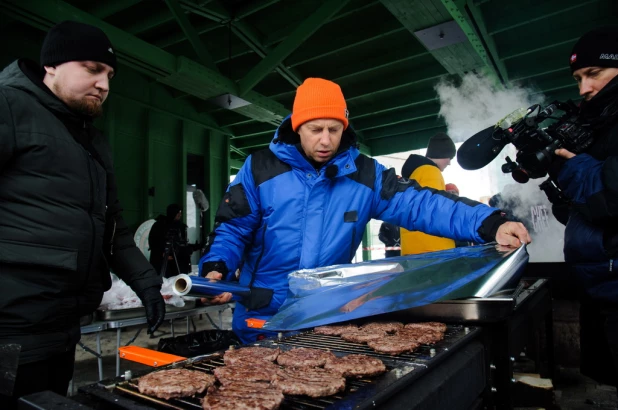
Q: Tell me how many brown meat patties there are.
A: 13